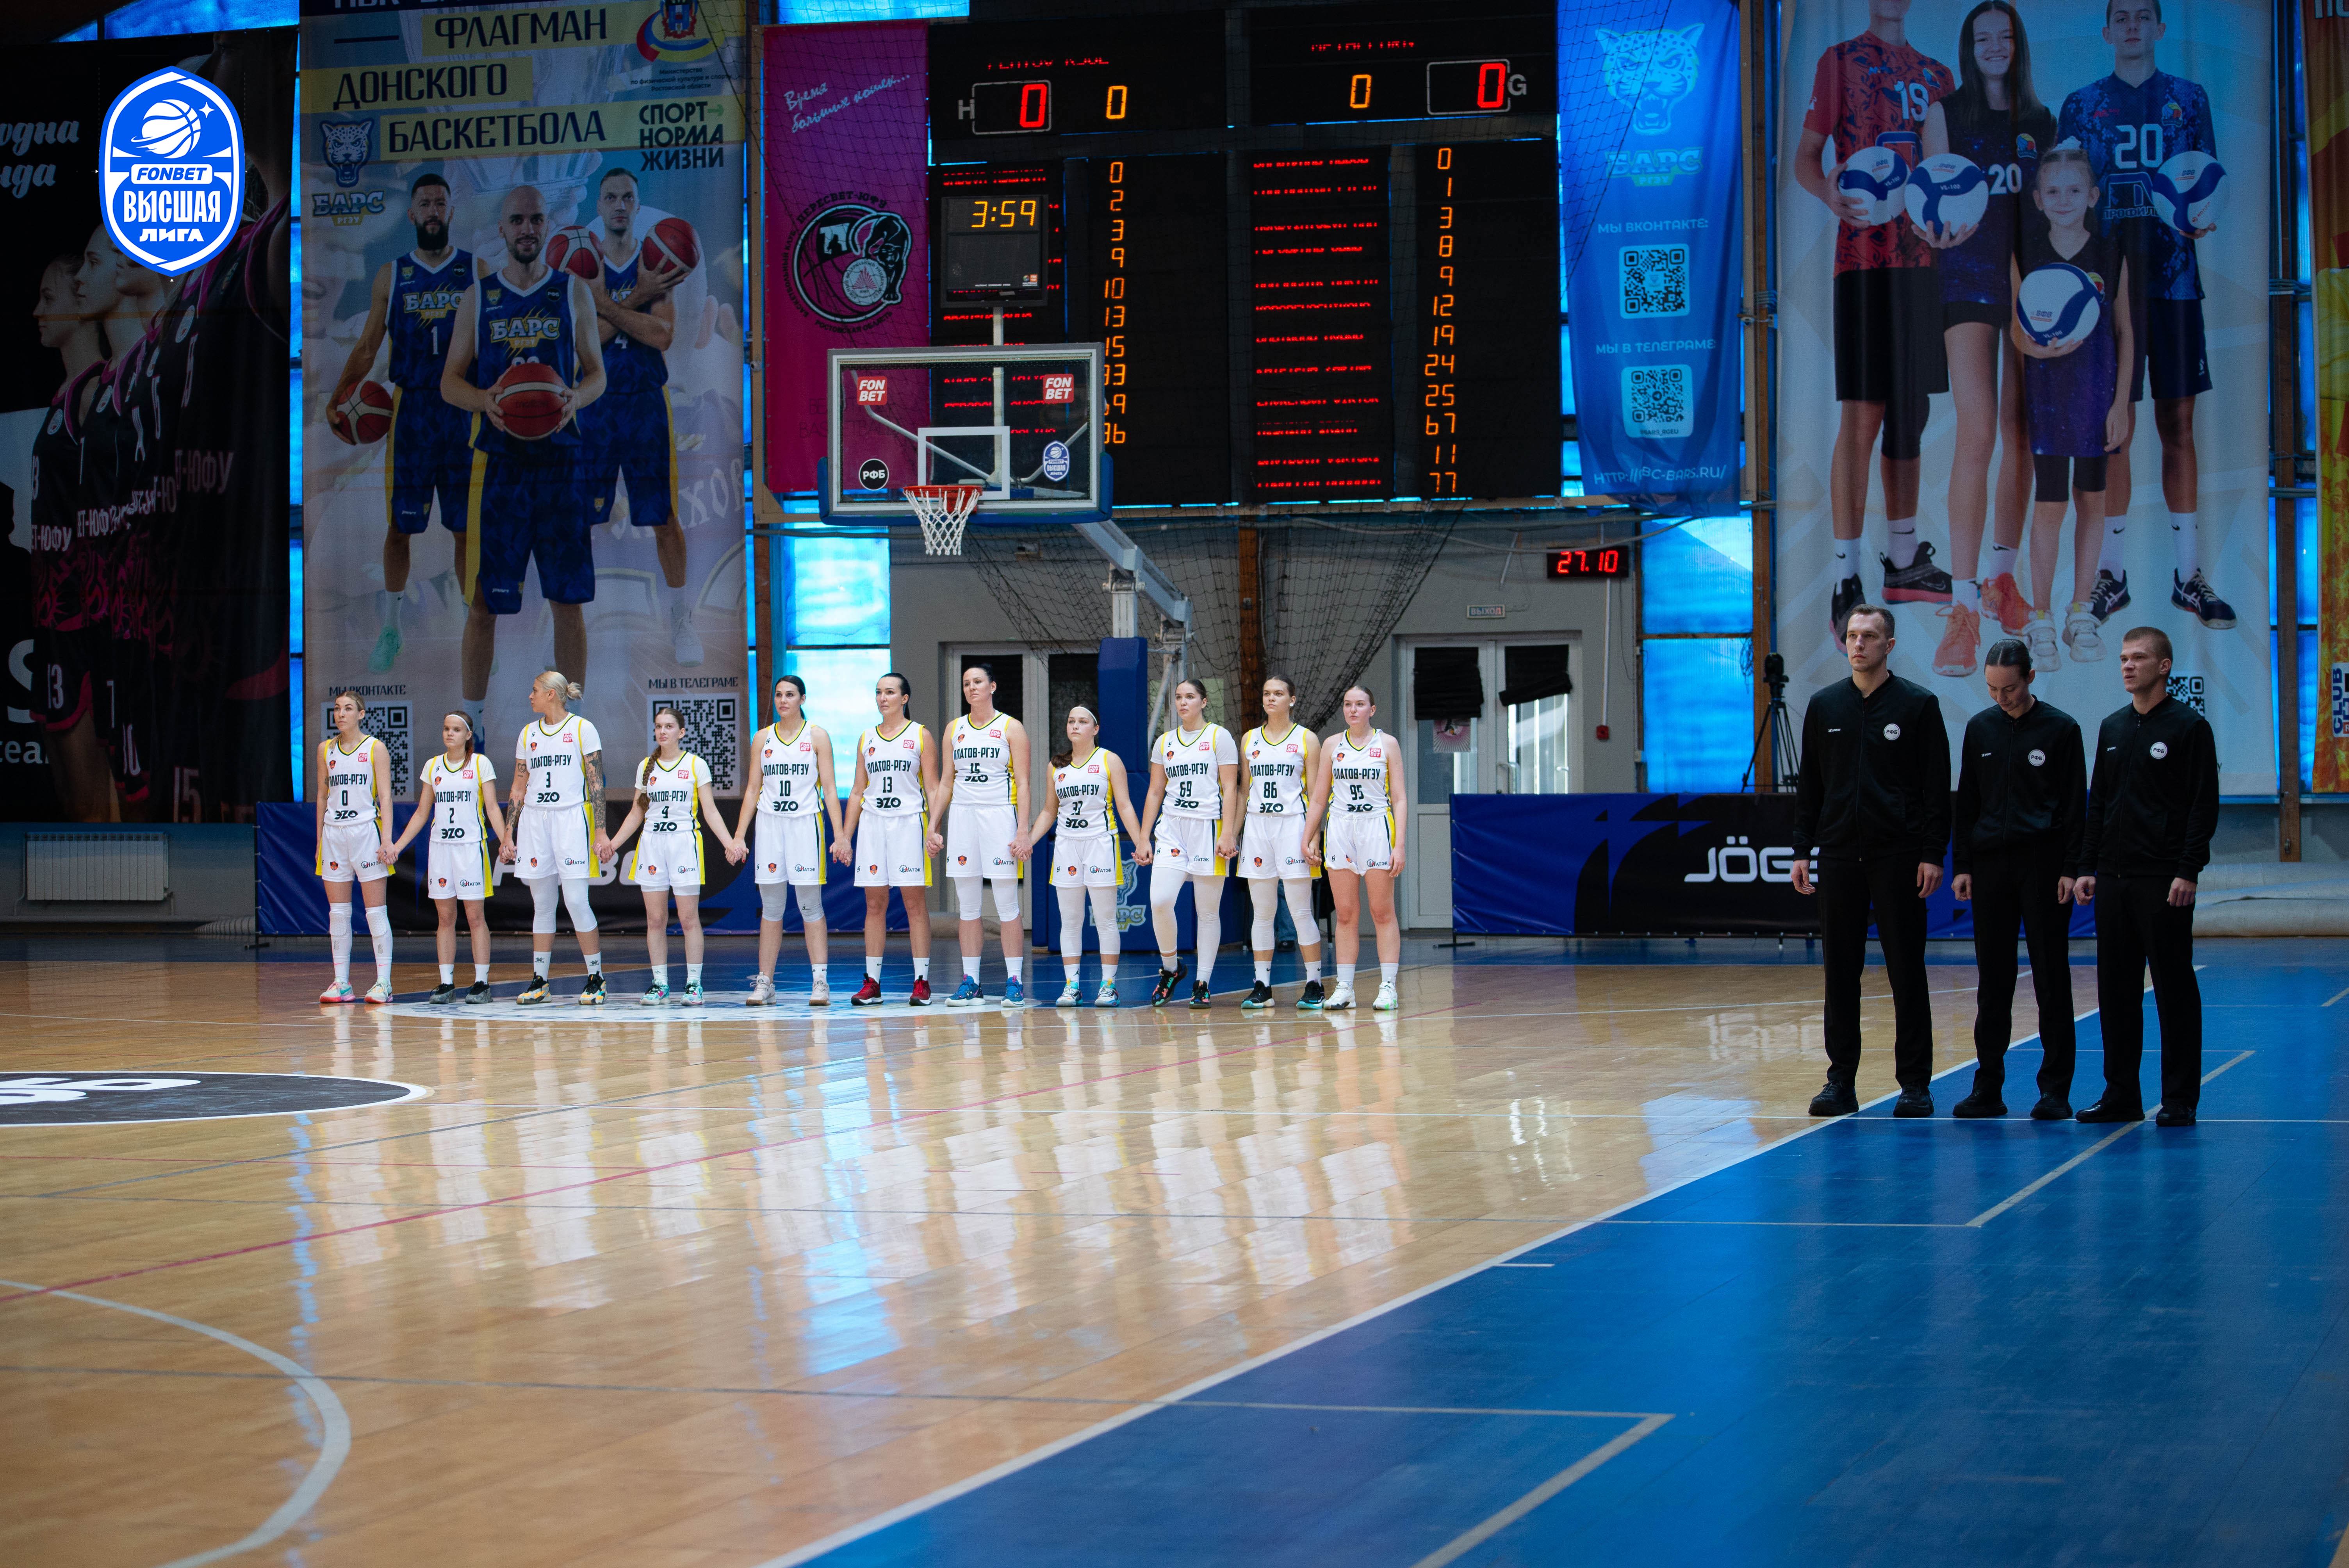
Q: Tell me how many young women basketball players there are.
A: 11